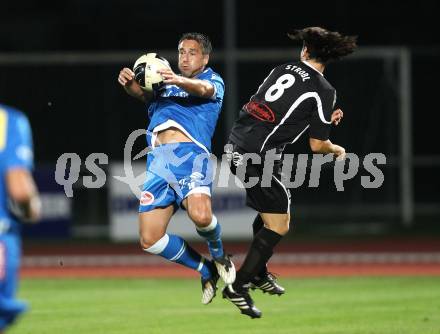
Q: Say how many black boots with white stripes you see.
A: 2